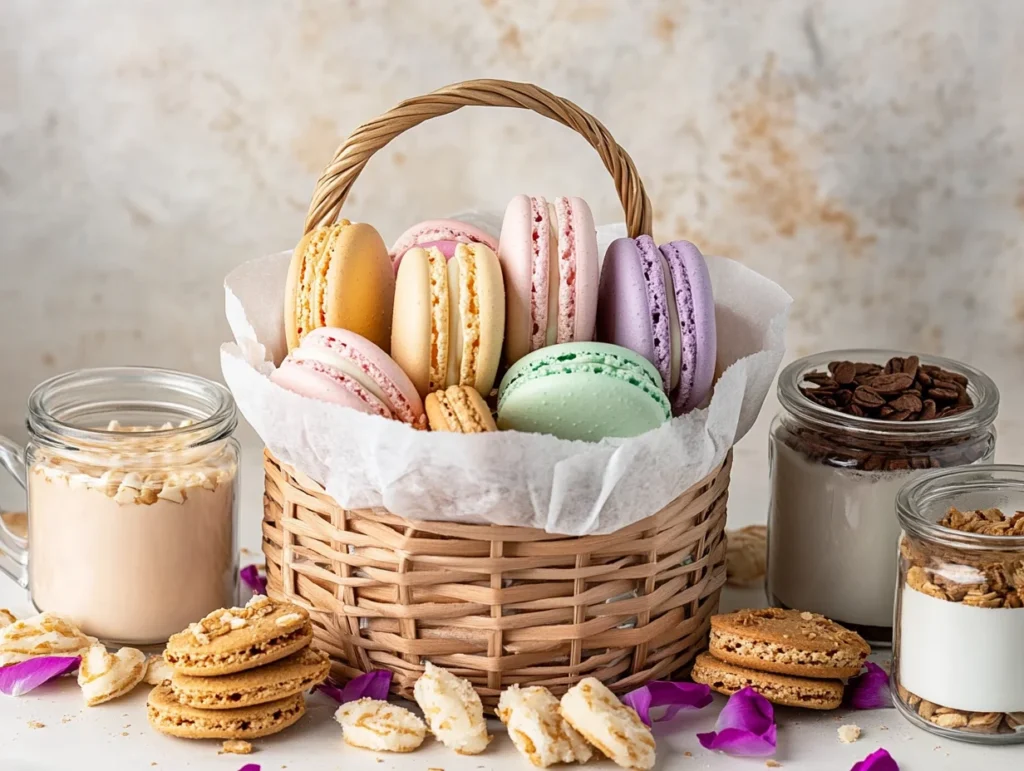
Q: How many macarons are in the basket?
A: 8